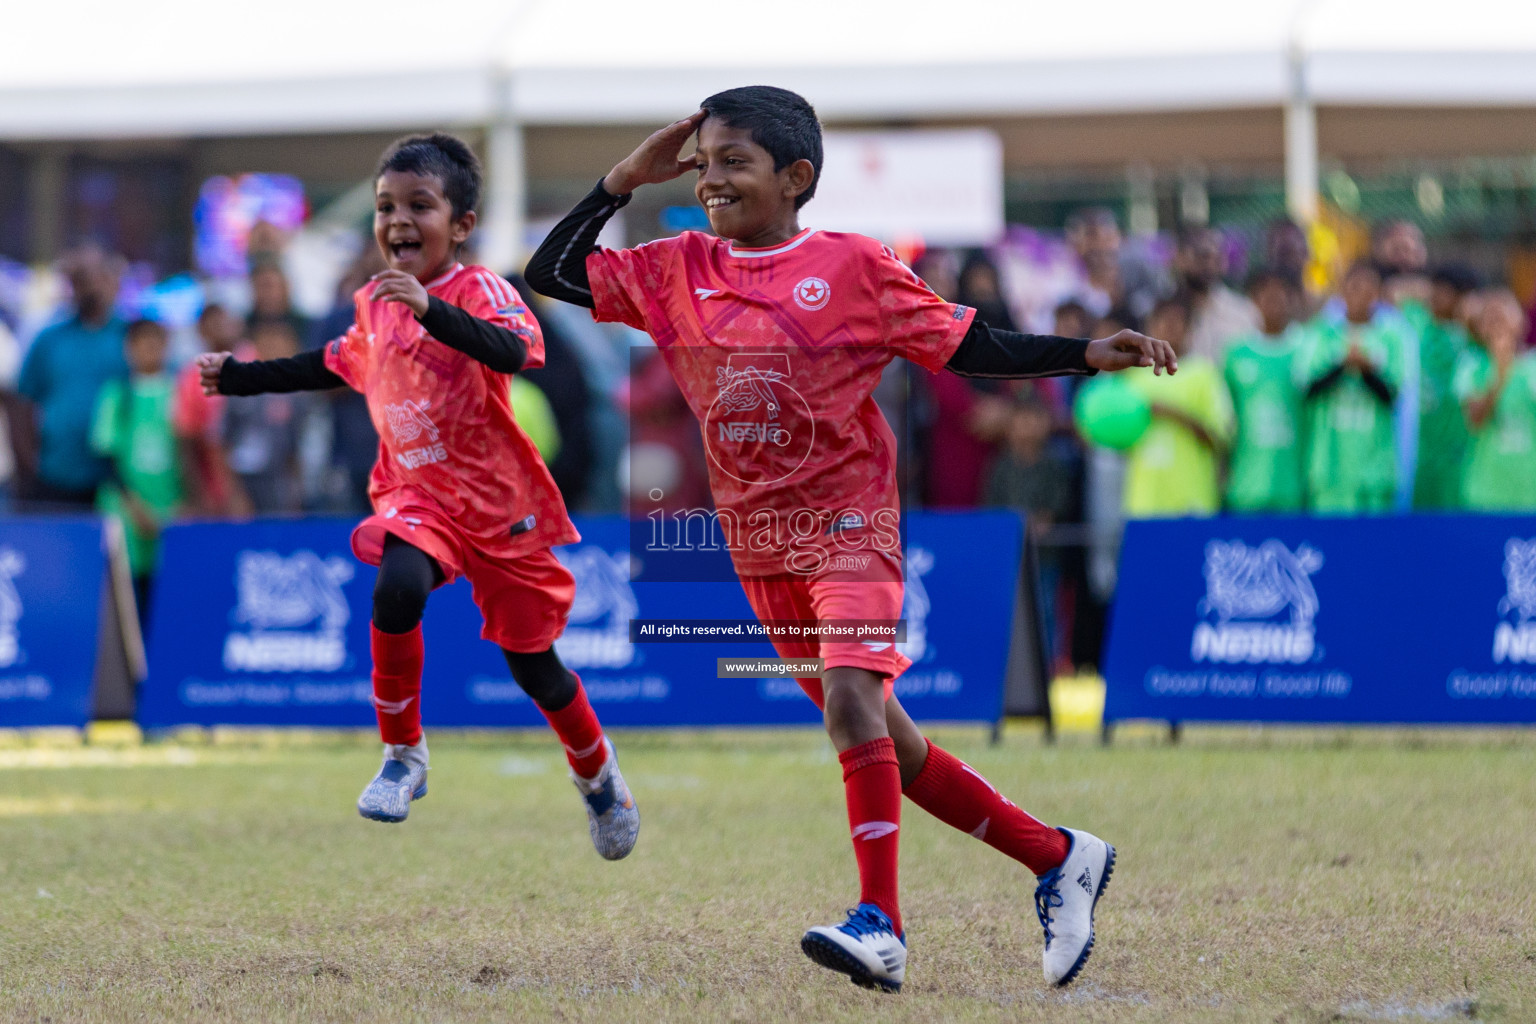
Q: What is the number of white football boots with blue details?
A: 2